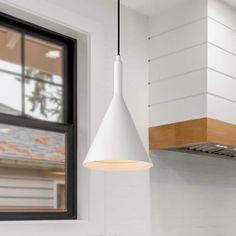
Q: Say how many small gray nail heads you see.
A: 4